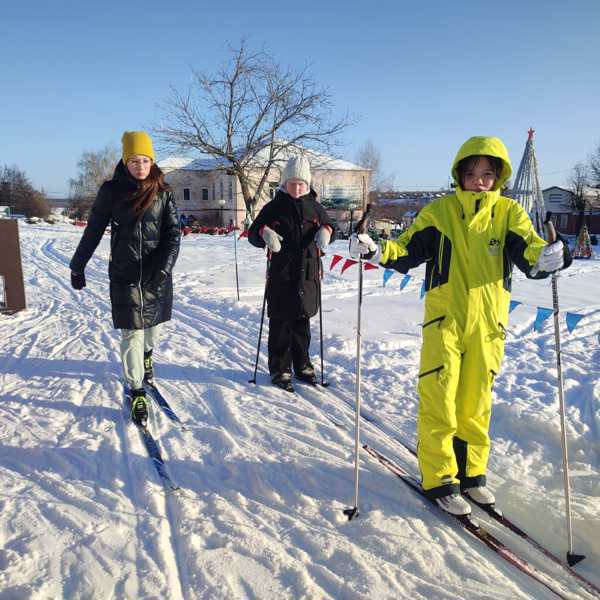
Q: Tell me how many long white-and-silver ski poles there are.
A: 2